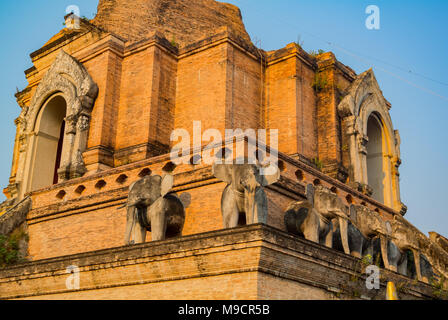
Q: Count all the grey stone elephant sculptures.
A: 5